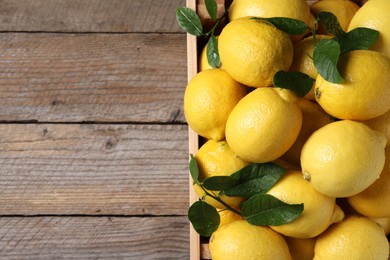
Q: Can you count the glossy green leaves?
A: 13